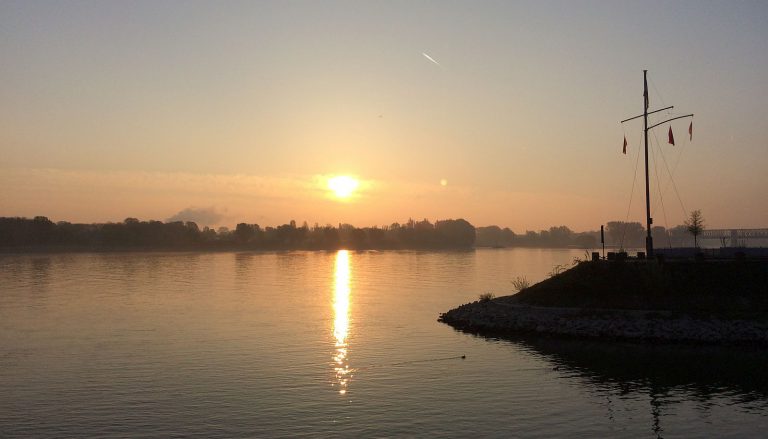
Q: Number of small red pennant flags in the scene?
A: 3